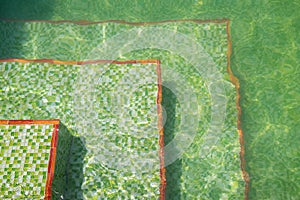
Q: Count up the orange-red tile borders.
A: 3